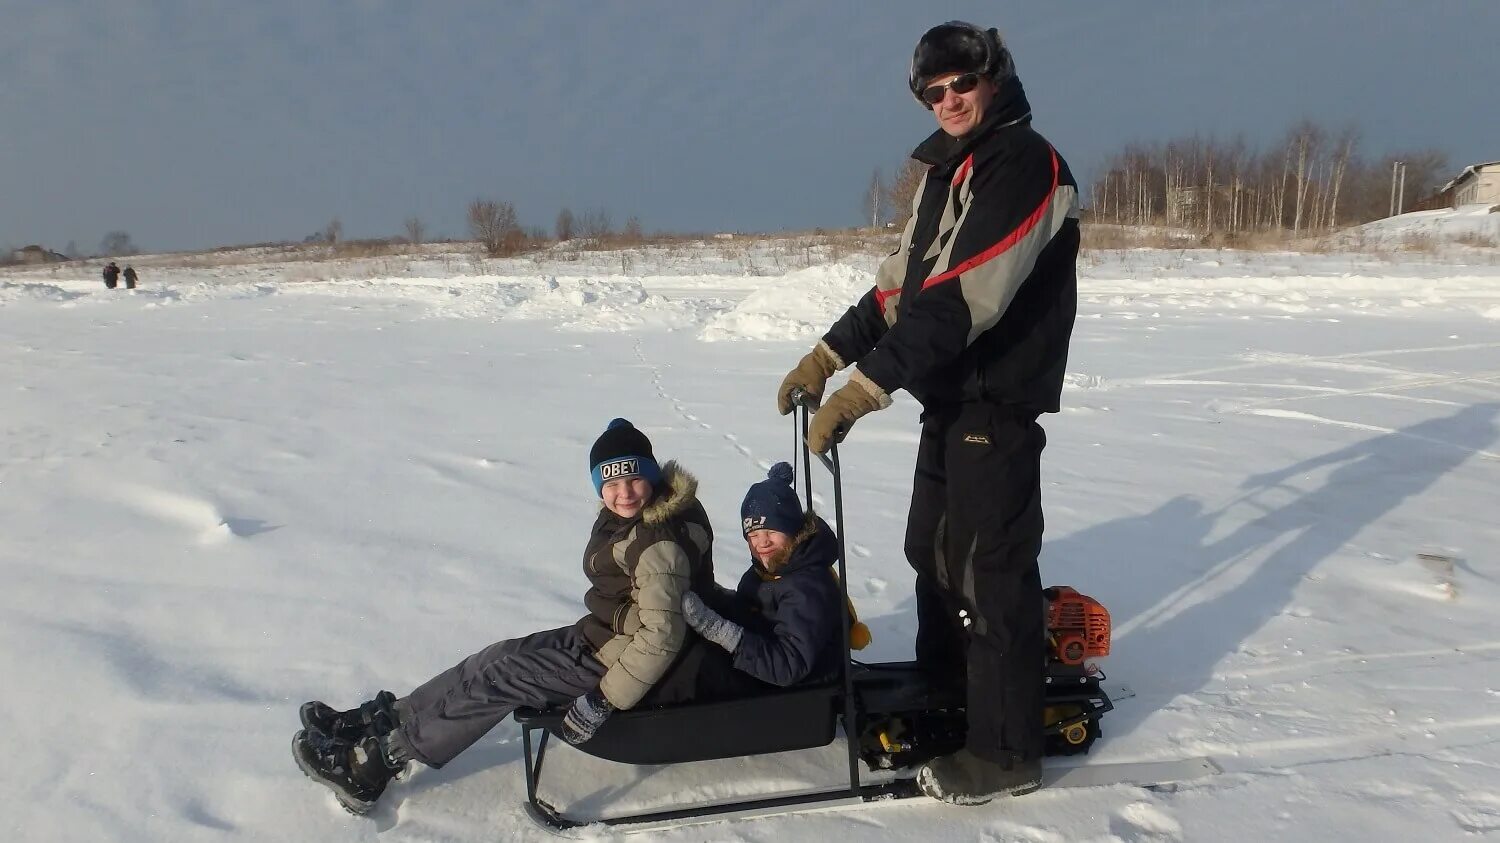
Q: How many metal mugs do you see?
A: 0